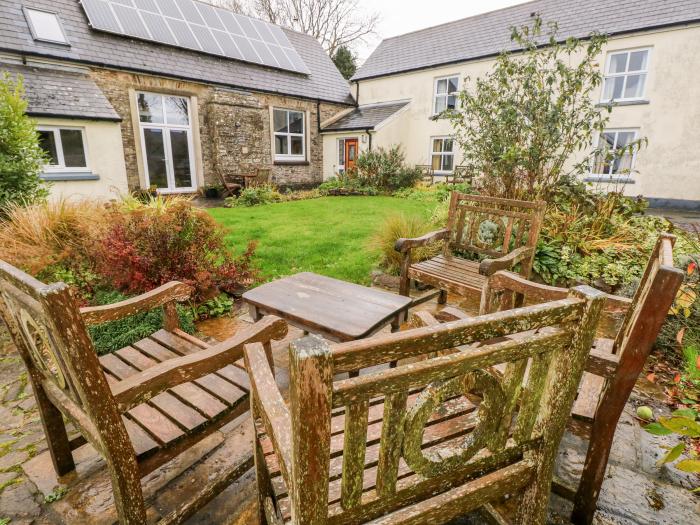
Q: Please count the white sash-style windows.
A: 5